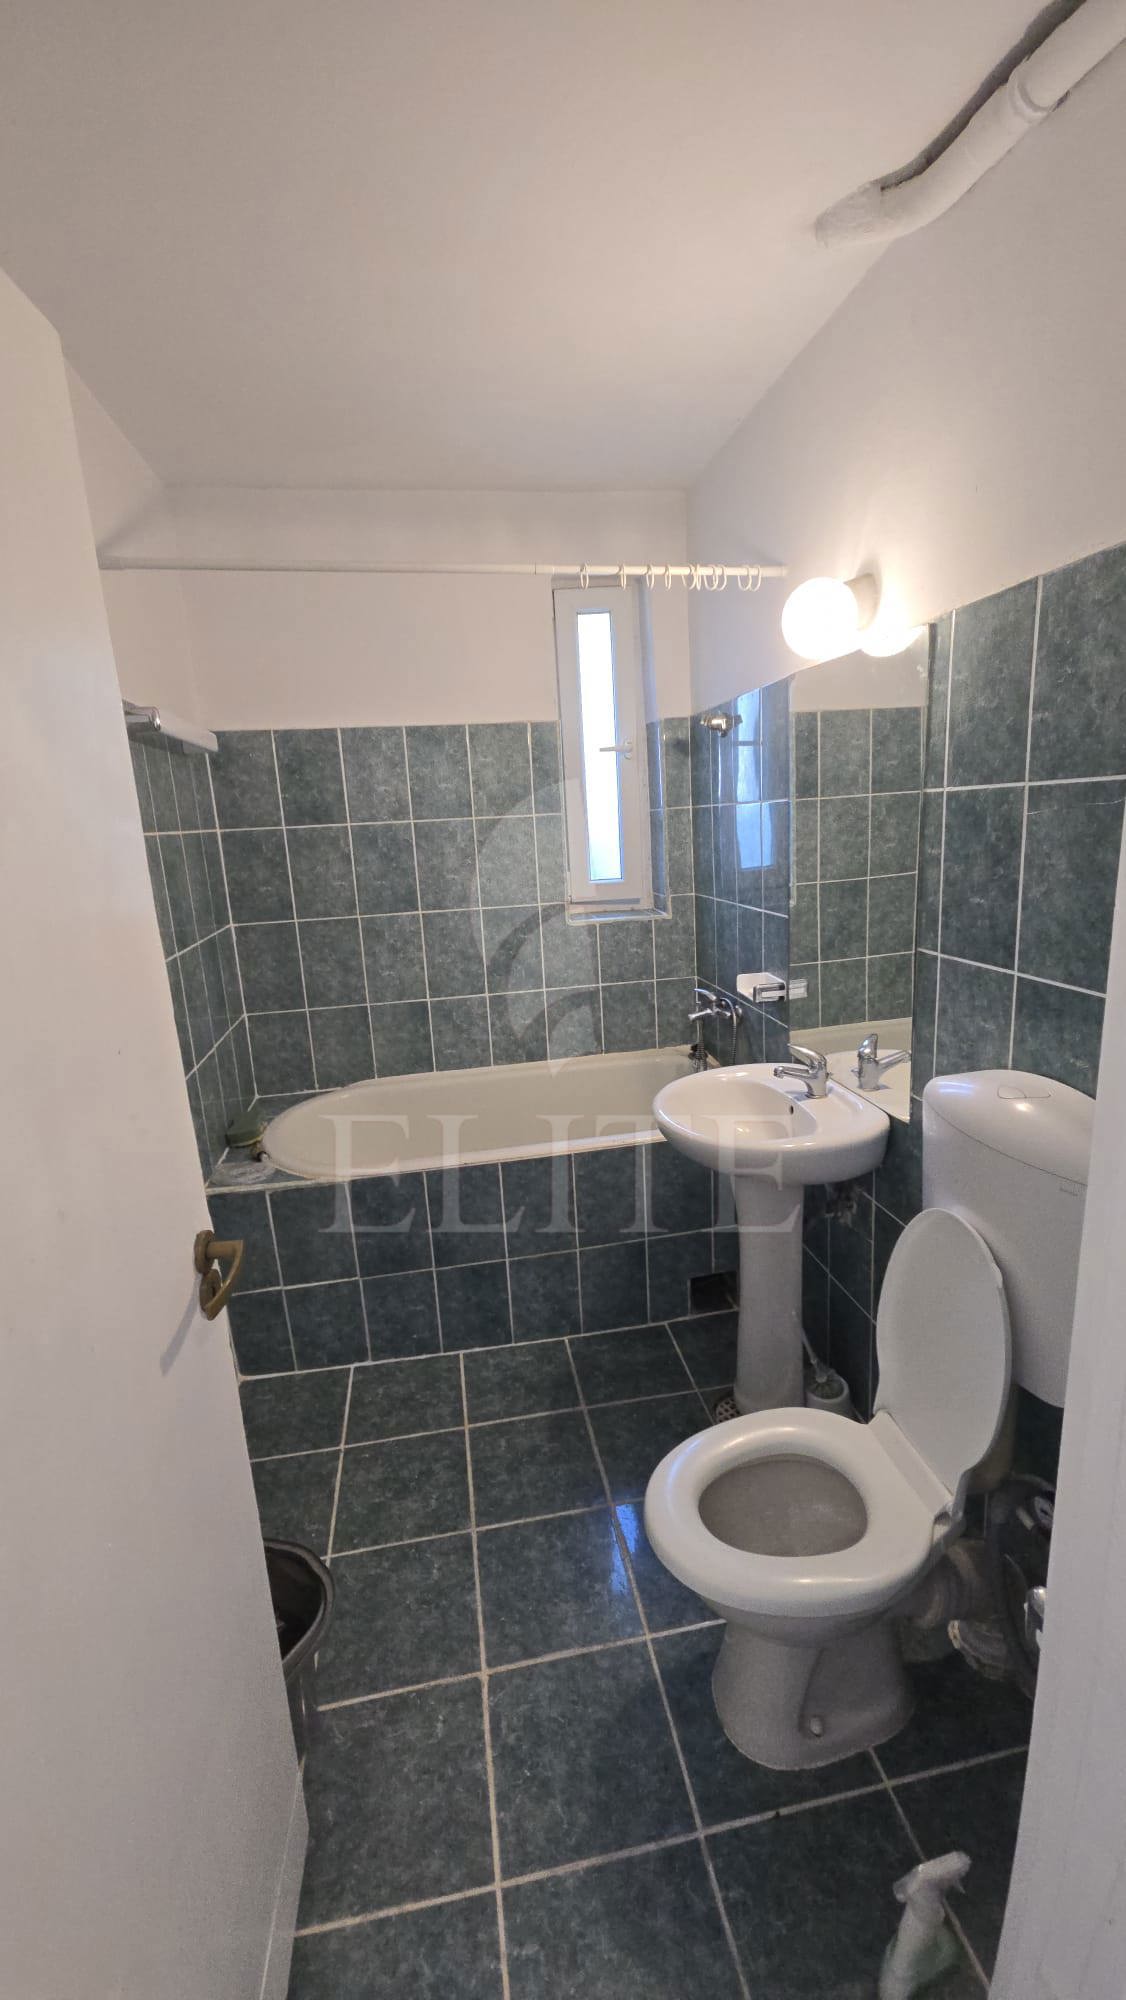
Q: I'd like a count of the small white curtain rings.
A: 10